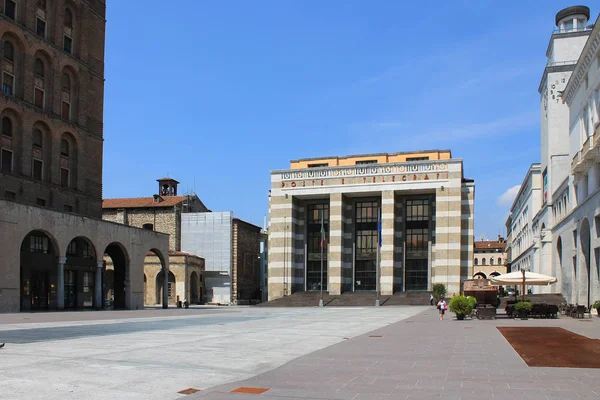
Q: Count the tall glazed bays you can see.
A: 3